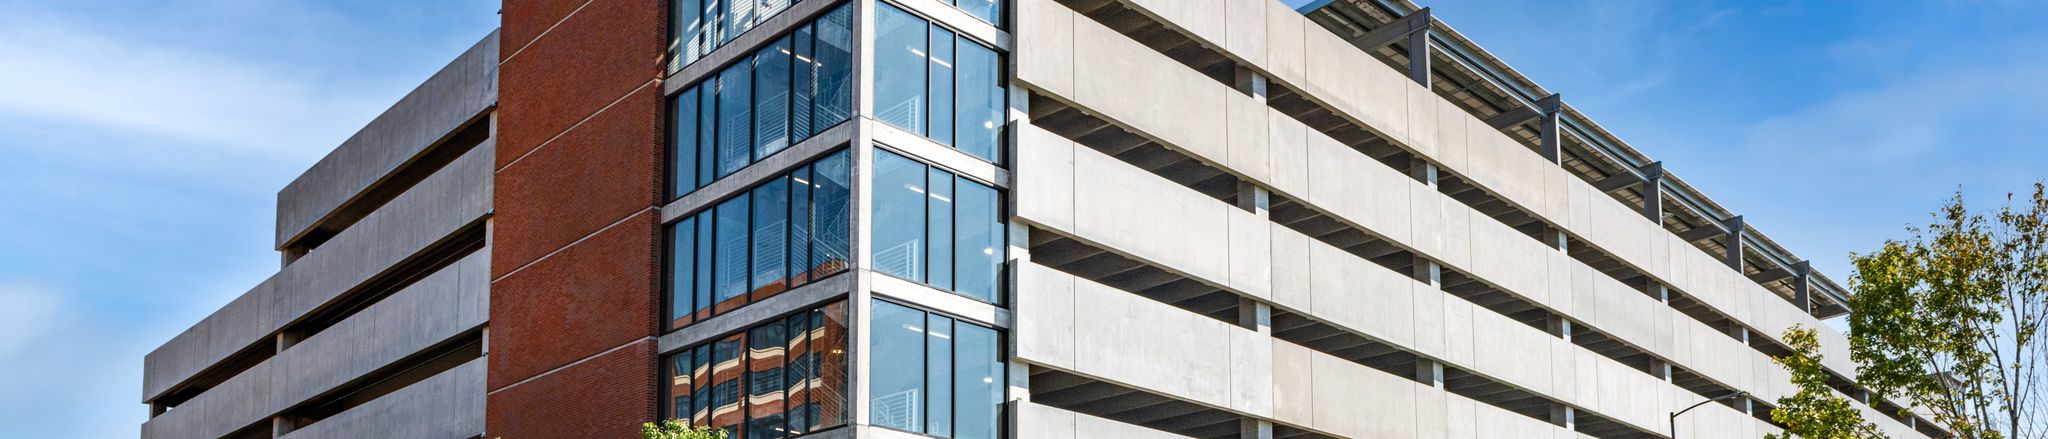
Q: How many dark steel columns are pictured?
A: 5